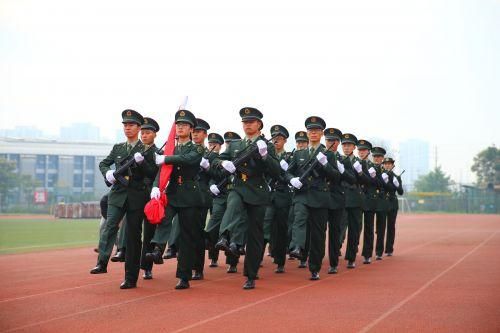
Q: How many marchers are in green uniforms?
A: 15